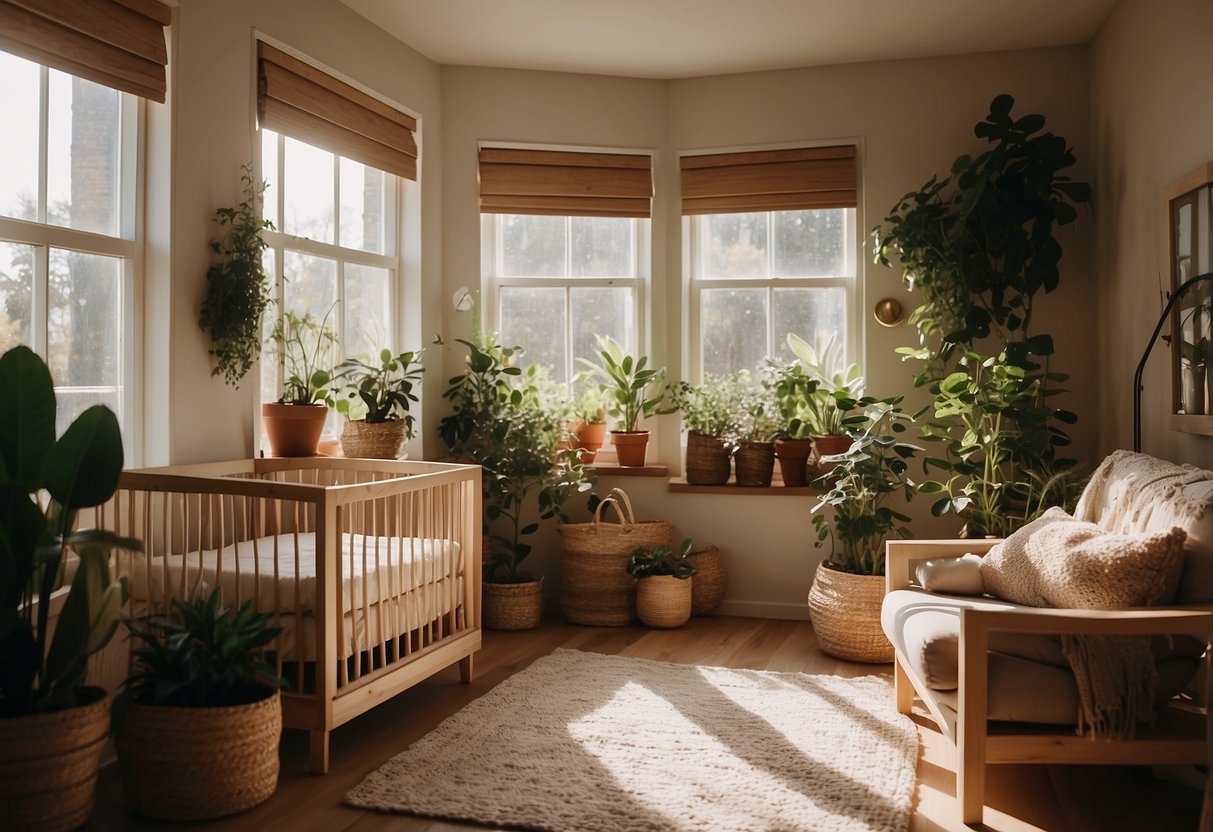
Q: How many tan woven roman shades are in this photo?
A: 4